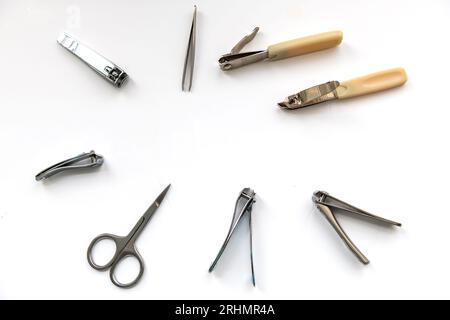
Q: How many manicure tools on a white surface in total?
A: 8